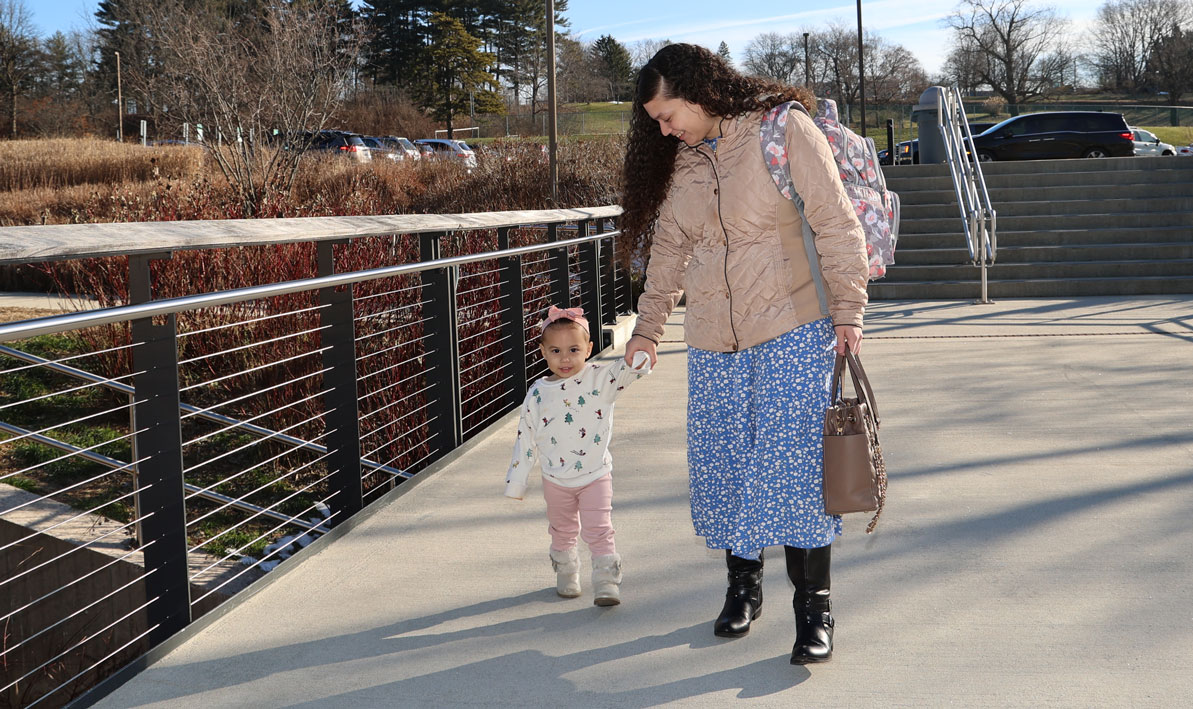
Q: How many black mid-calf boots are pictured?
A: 2